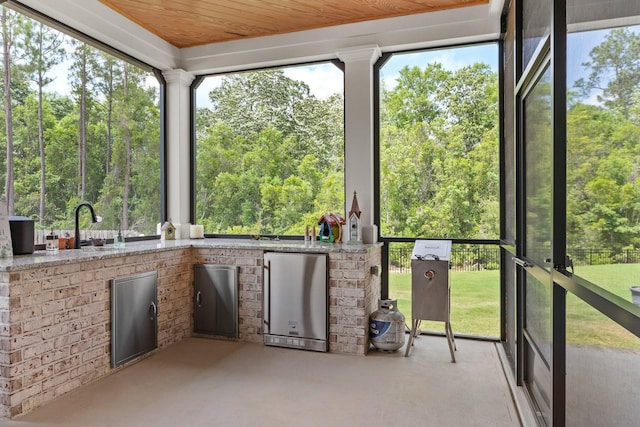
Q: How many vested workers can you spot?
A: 0